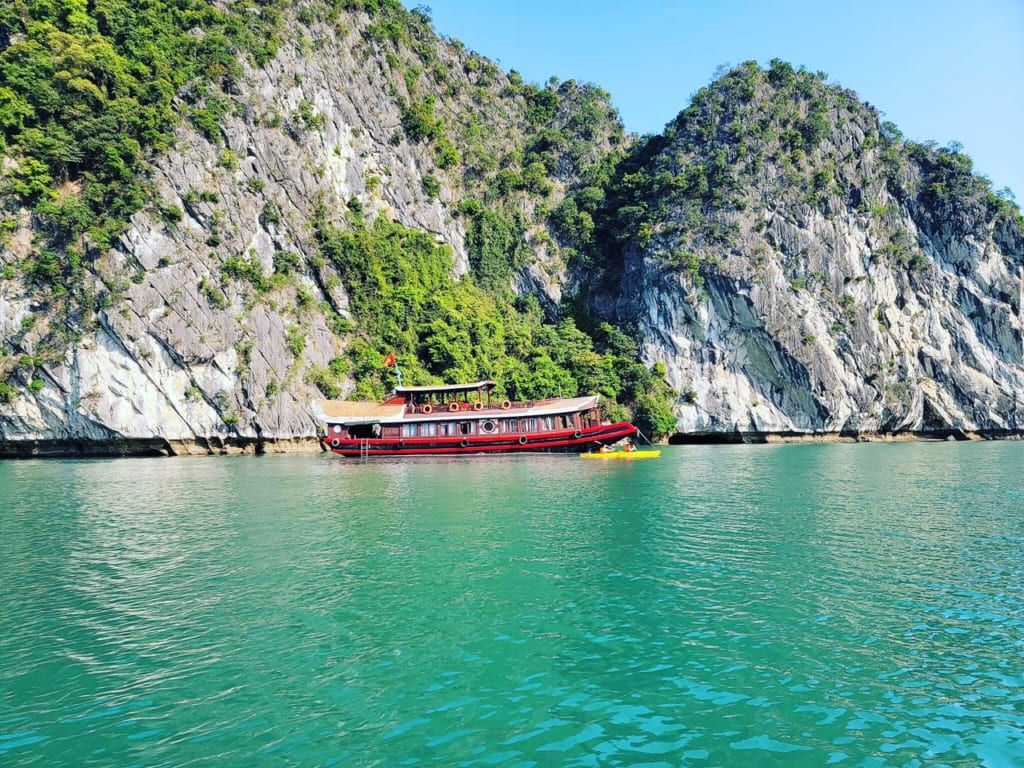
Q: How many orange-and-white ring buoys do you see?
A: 4